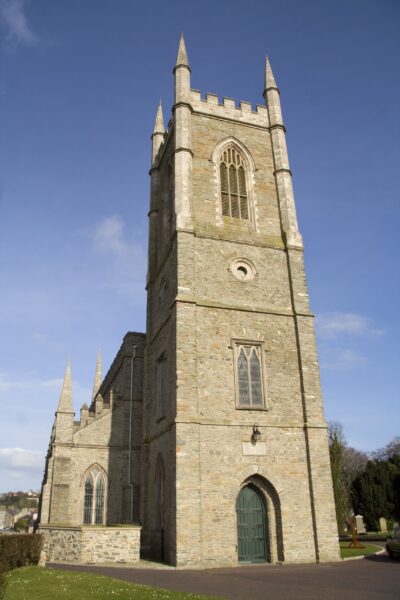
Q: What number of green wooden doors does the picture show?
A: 1